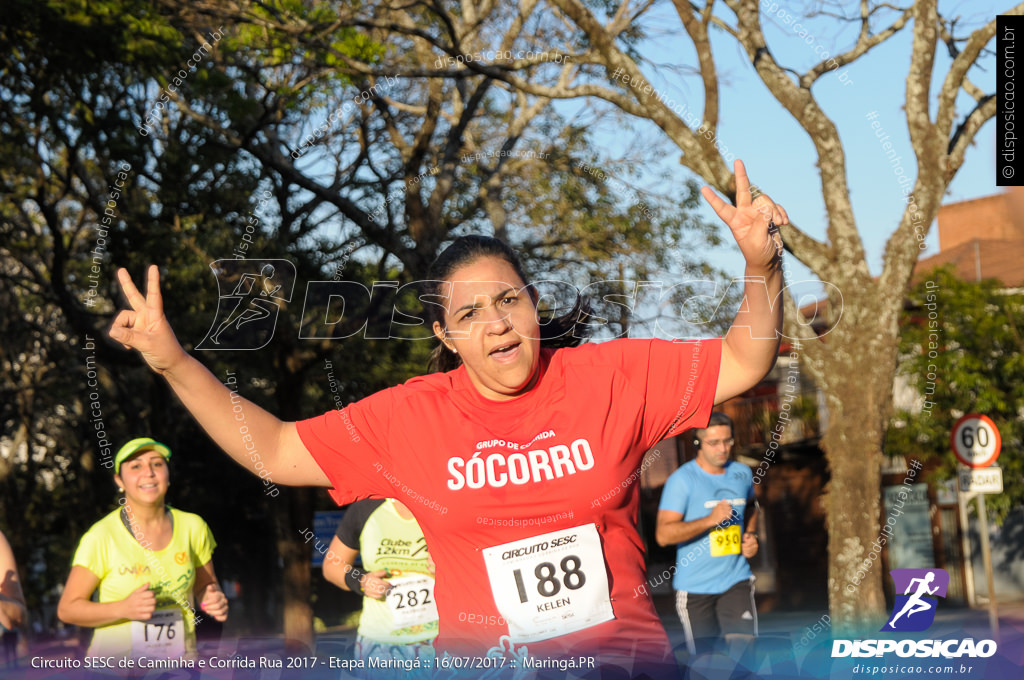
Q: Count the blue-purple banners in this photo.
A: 1